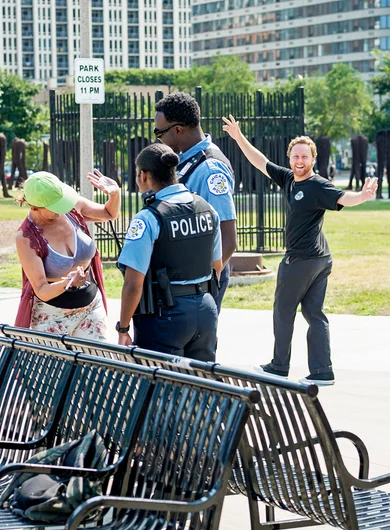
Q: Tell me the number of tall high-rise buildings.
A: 2